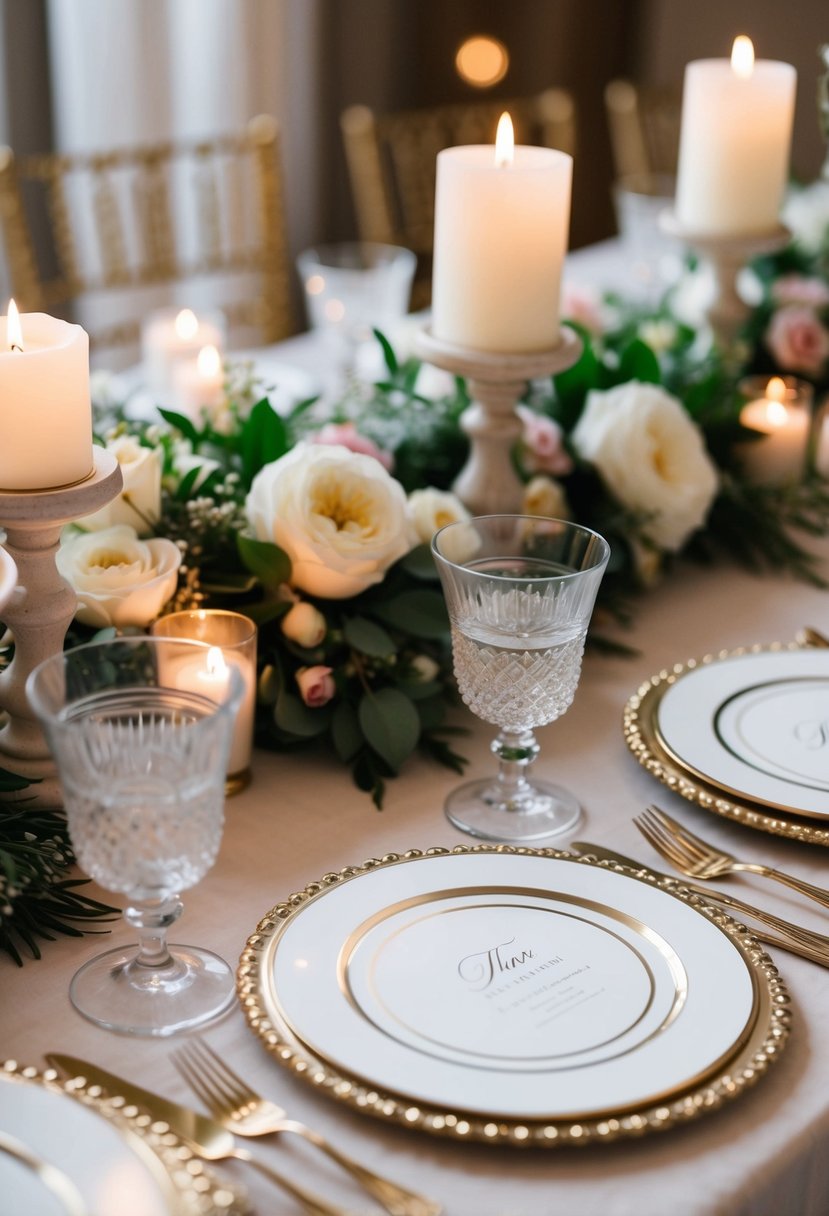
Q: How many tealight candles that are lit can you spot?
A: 4